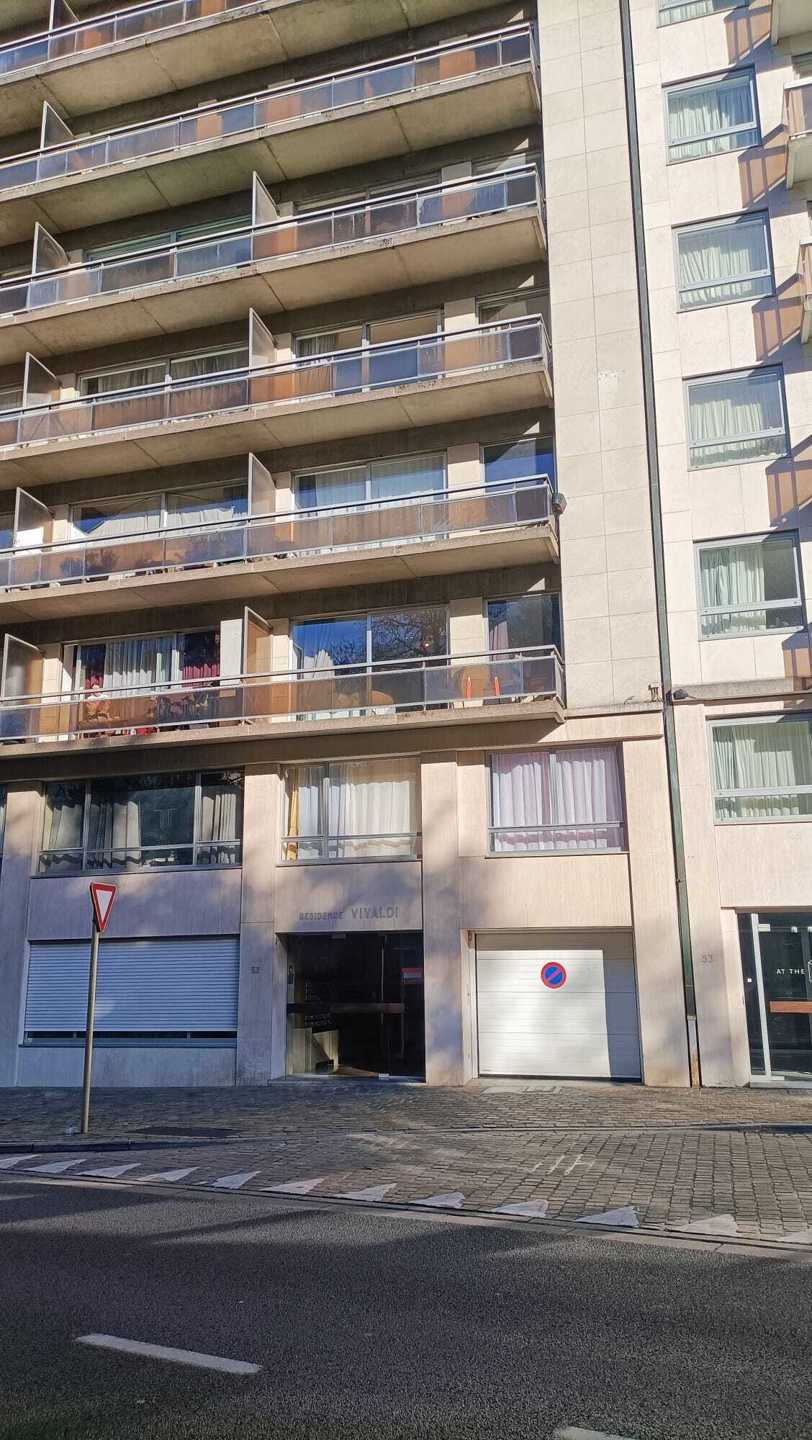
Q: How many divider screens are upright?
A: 10